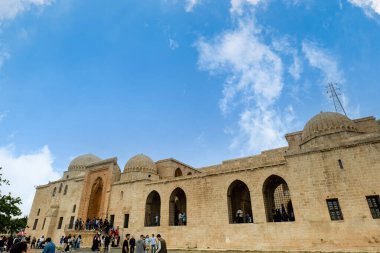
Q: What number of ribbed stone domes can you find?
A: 3